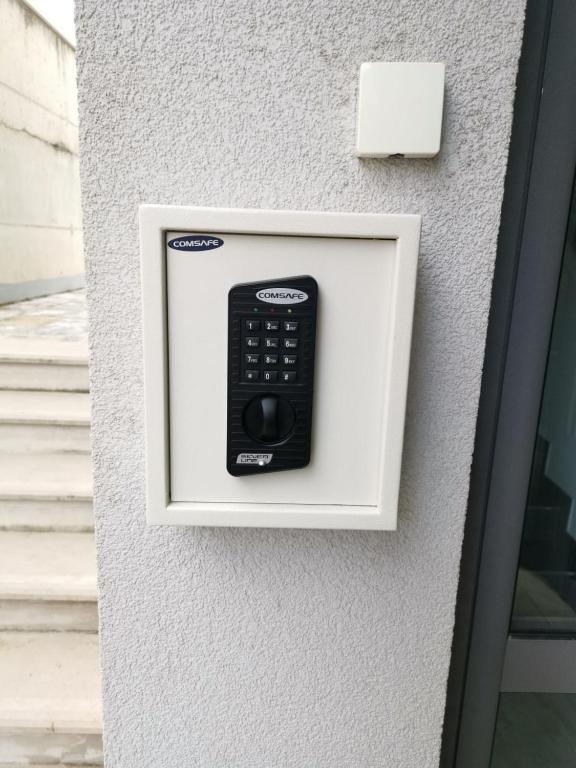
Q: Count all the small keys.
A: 12